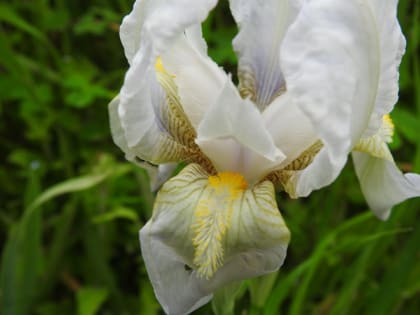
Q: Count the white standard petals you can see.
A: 3